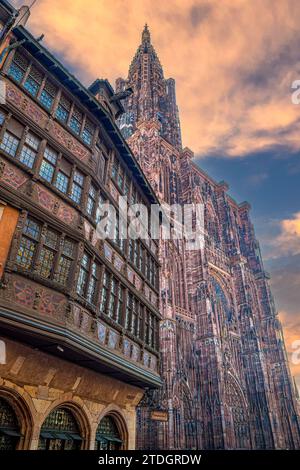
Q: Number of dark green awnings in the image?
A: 3